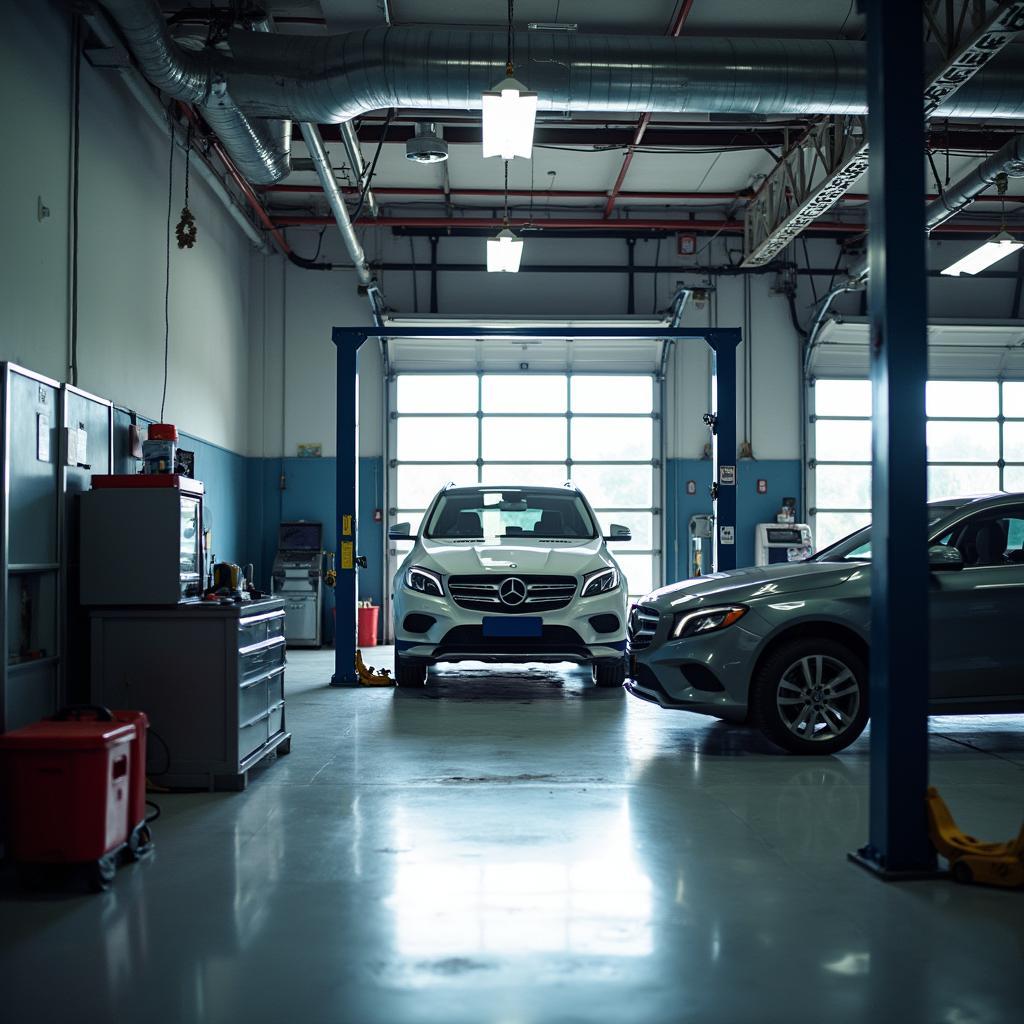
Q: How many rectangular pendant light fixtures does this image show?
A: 3